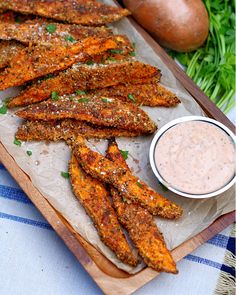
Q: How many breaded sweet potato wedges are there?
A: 11